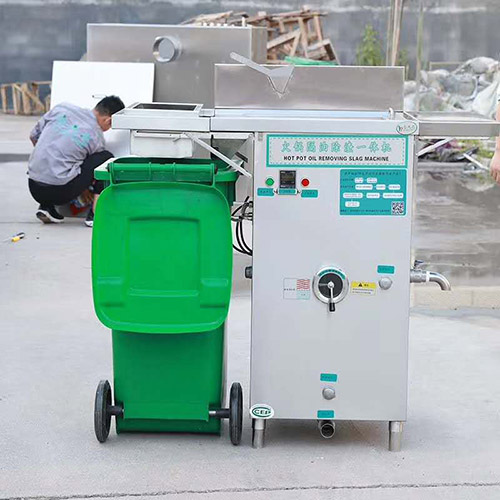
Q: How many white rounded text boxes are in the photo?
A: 9